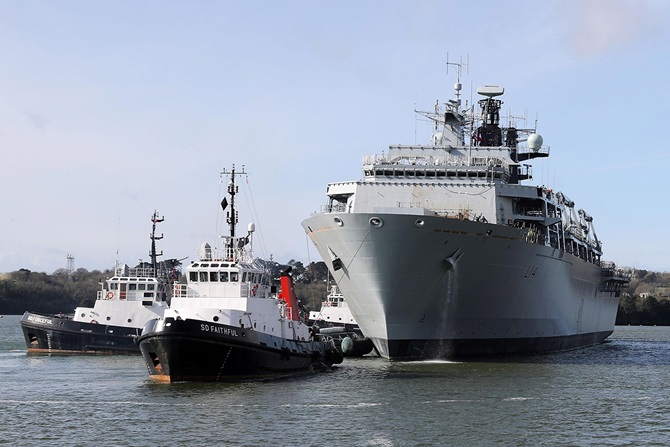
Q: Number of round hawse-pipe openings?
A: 3